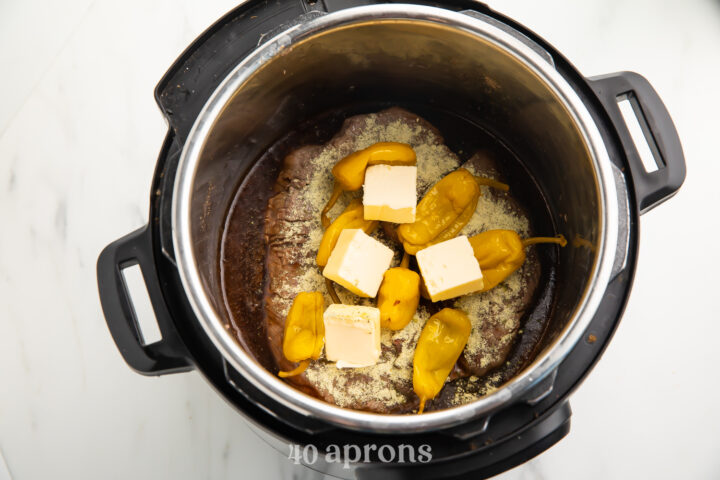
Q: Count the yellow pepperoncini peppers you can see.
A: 7